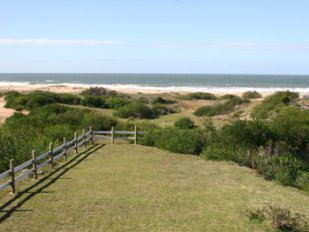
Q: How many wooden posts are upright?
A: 9